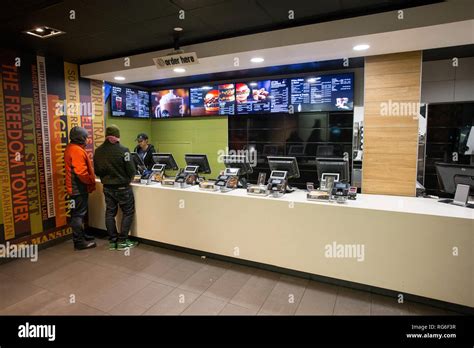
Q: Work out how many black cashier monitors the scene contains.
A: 7